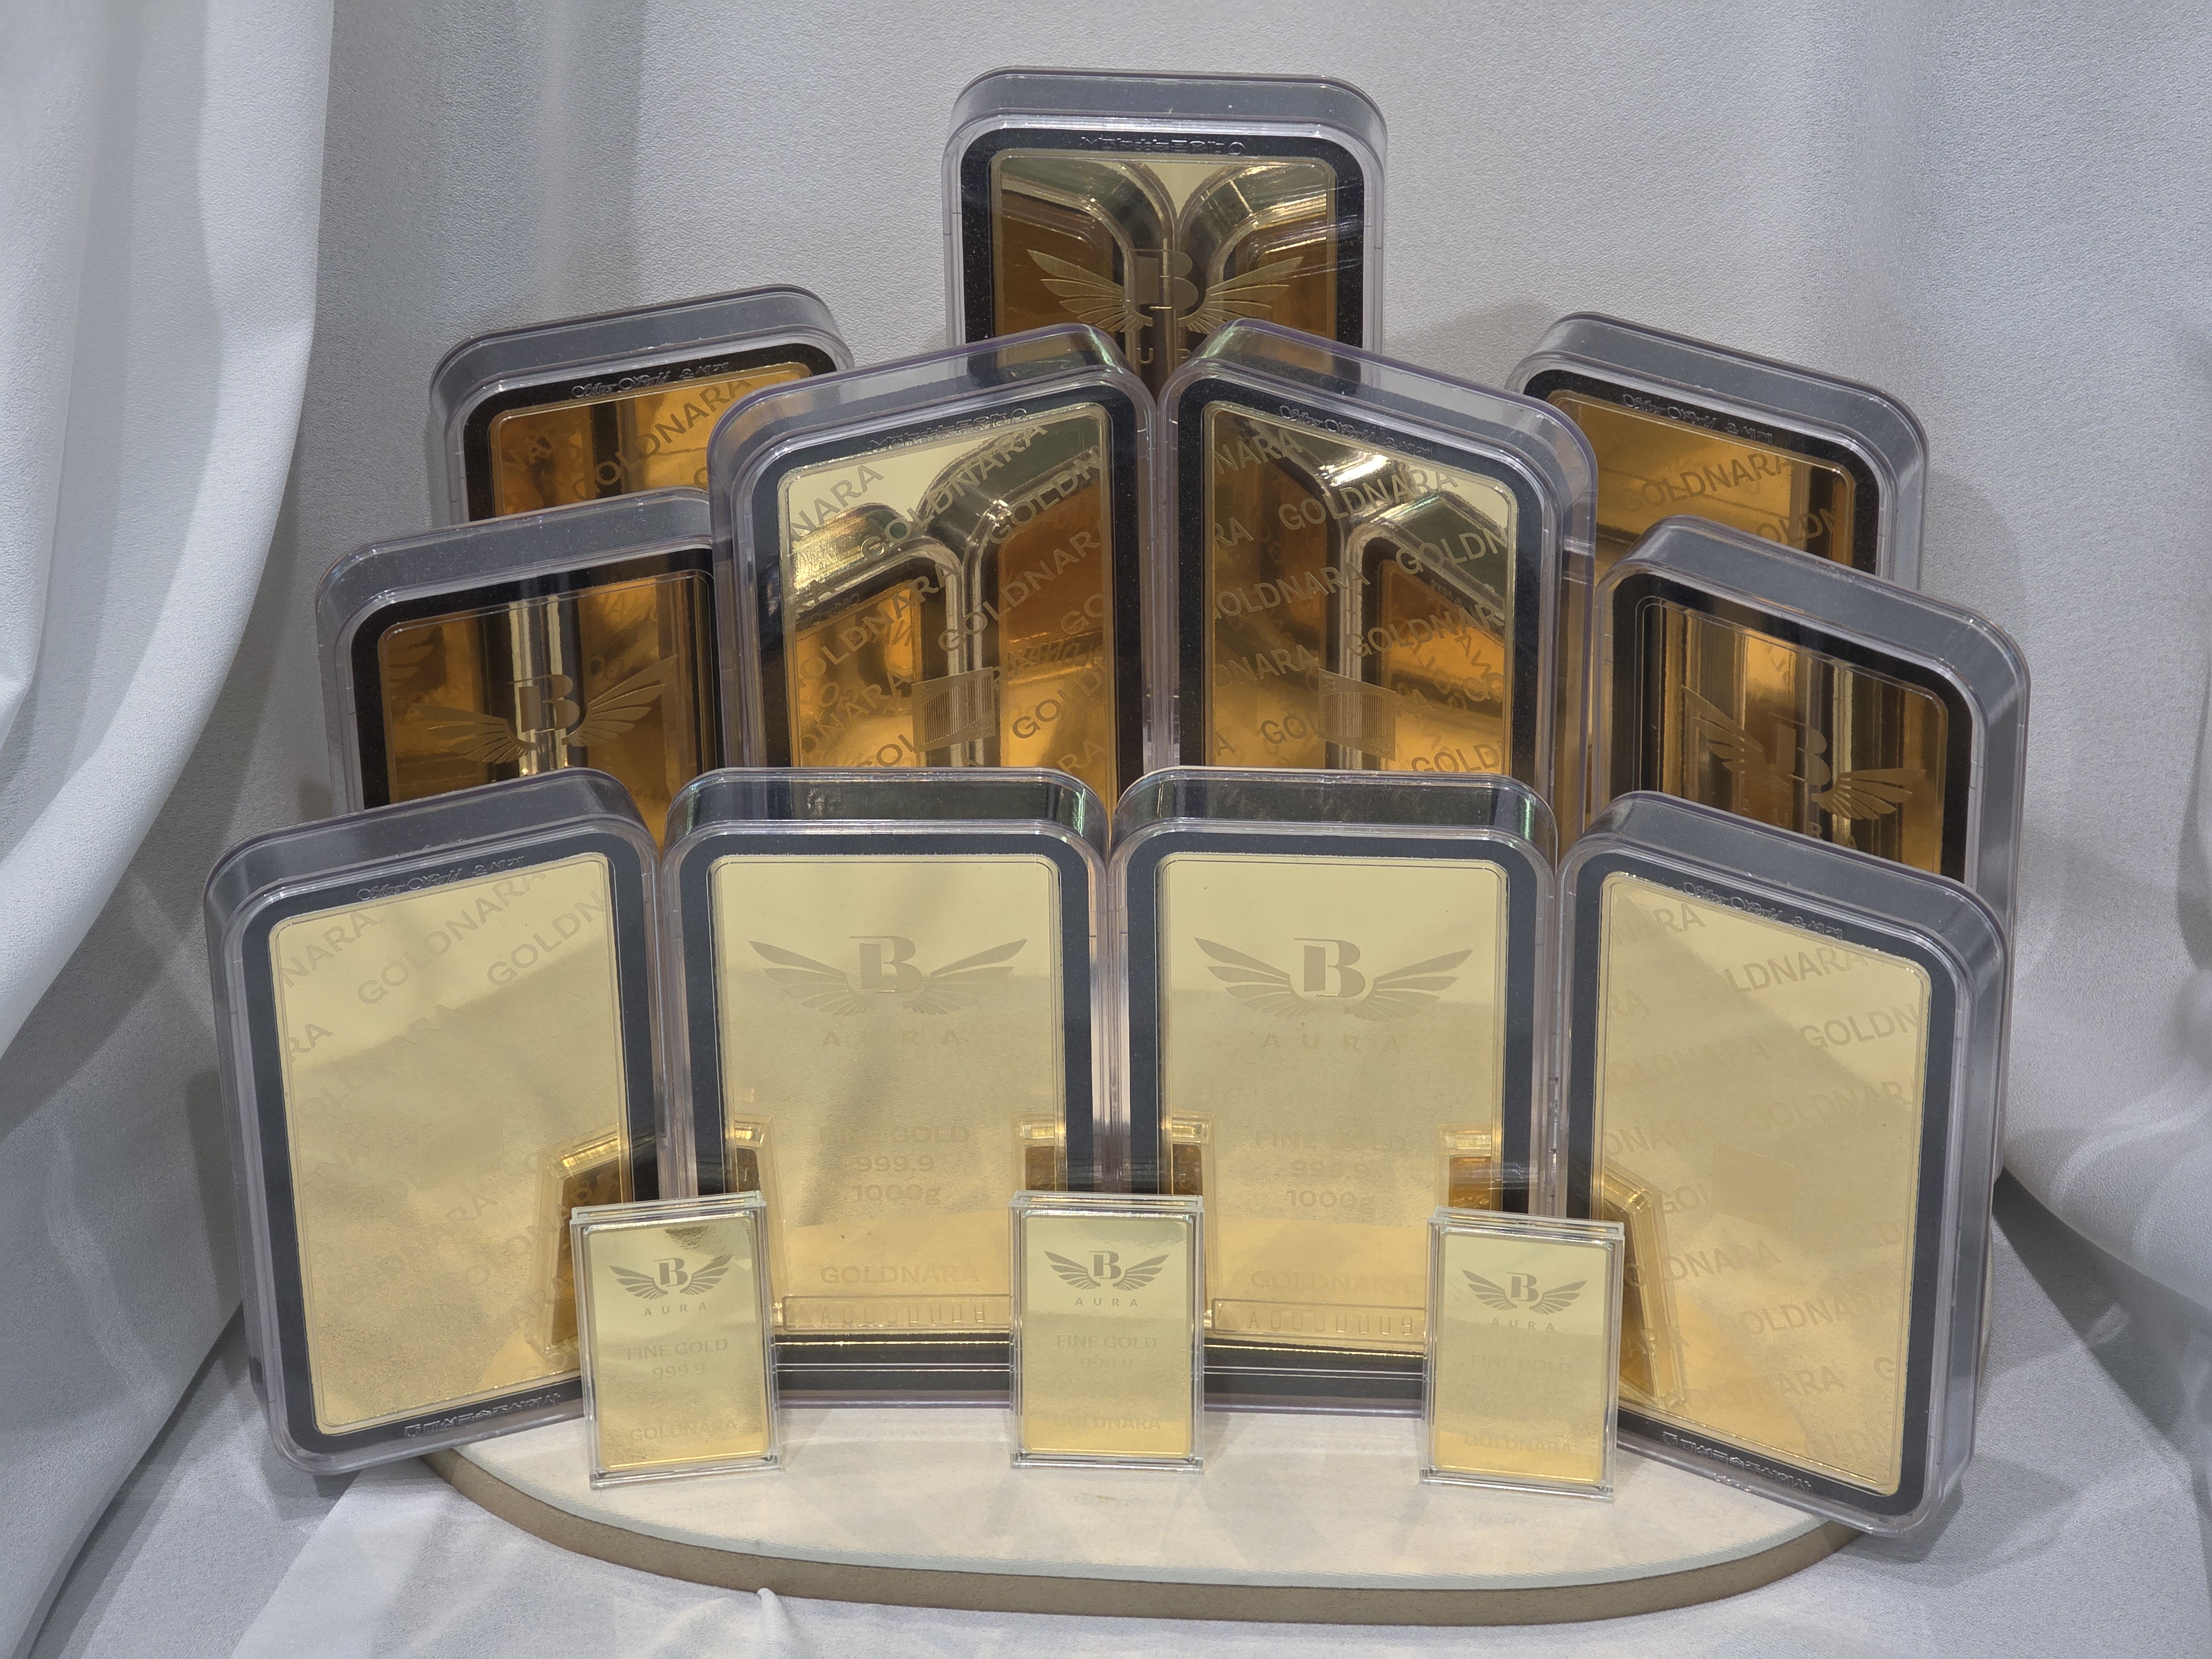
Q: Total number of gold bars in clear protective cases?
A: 14